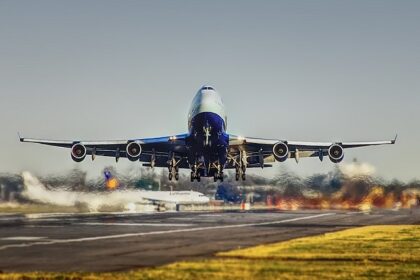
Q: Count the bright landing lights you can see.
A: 2